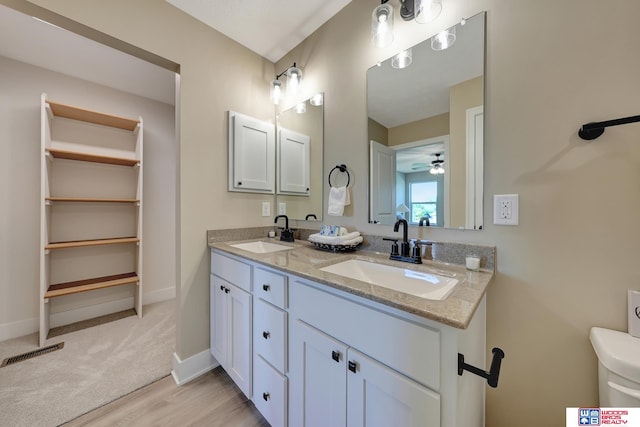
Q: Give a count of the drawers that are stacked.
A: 3